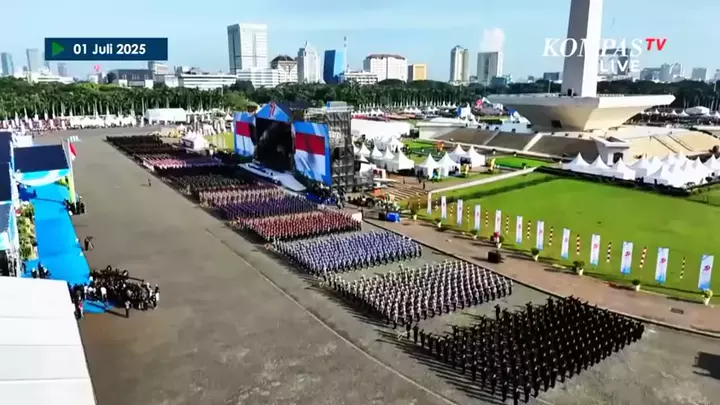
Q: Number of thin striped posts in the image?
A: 12